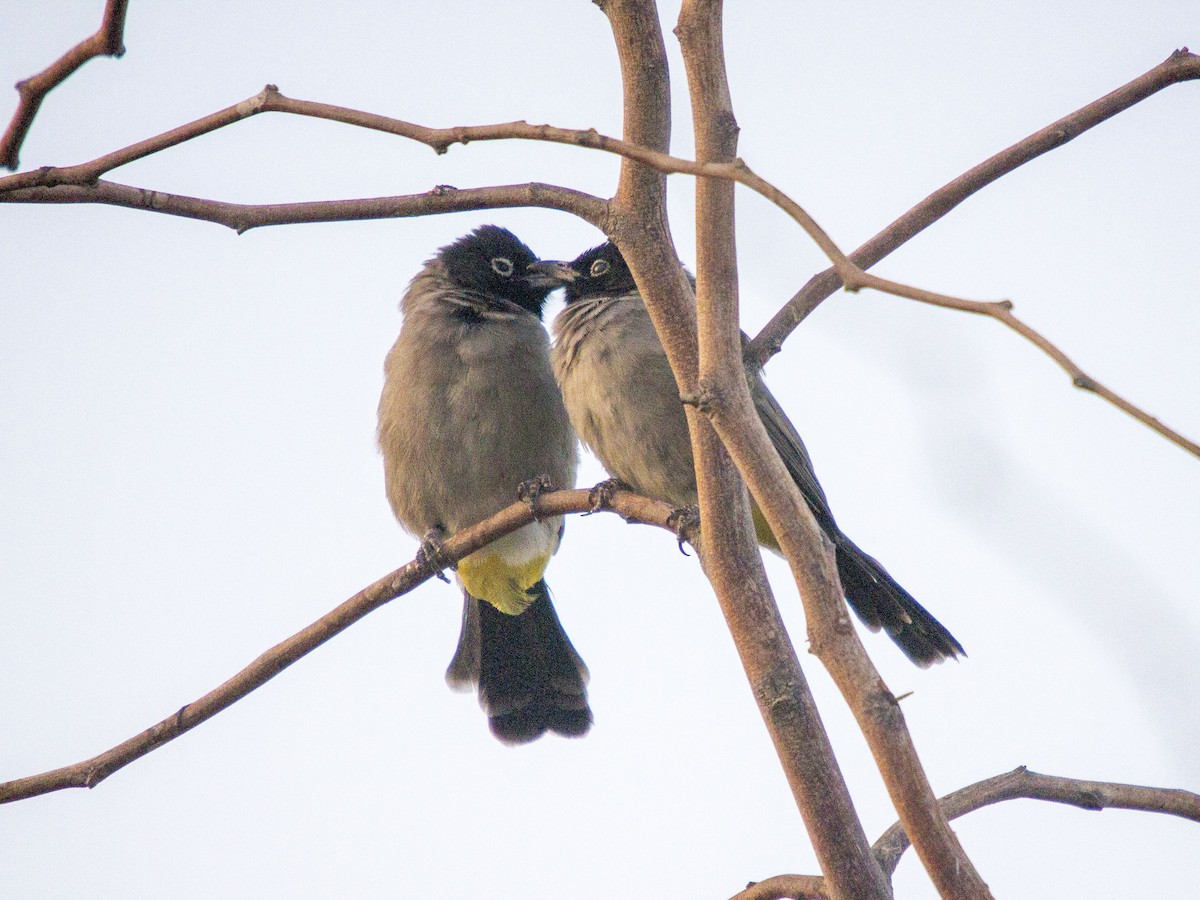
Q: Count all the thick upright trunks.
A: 2